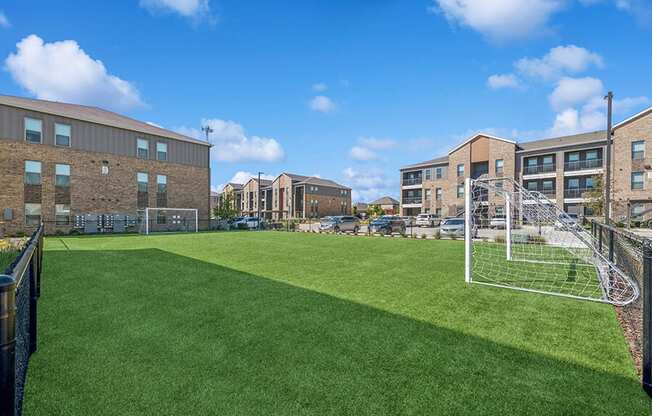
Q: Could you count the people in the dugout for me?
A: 0